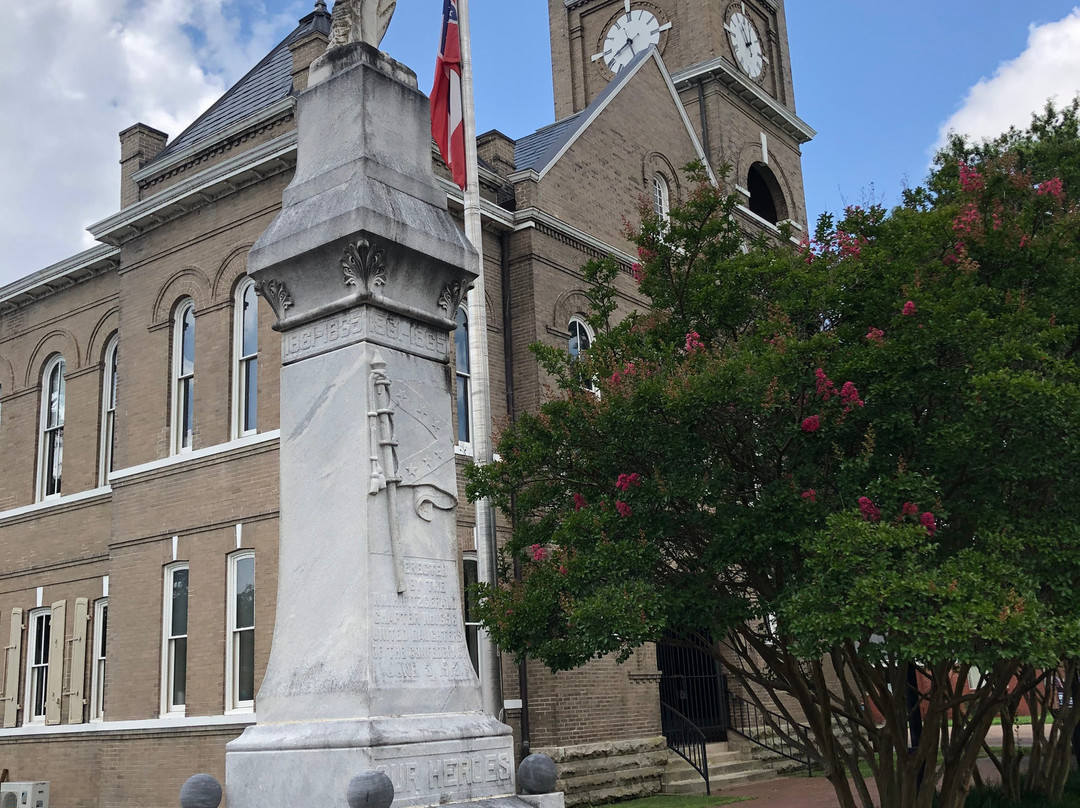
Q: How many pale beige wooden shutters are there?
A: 3